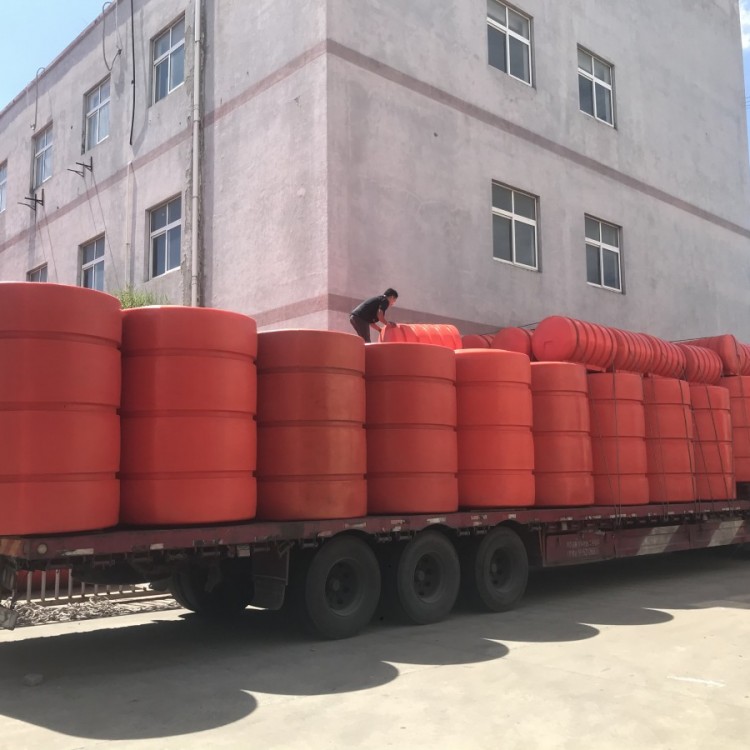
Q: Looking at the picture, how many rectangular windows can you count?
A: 11